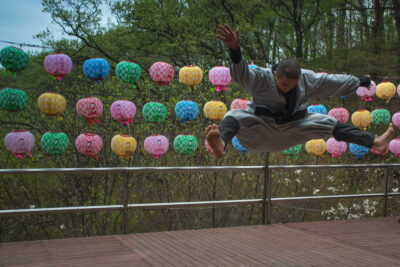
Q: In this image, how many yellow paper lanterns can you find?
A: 7